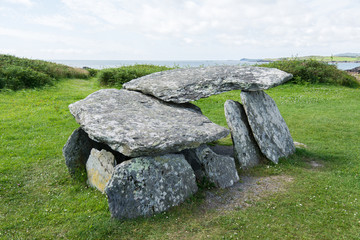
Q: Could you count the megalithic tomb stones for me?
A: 8